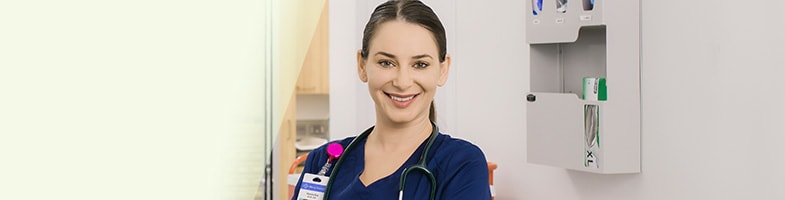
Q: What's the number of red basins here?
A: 0